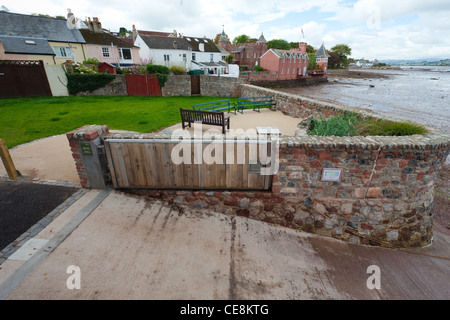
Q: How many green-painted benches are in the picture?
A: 2